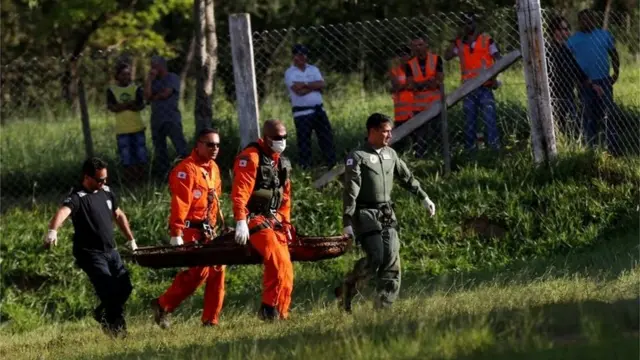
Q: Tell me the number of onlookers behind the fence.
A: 8